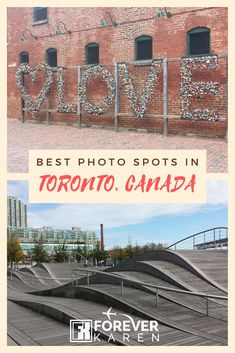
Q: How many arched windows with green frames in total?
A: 5